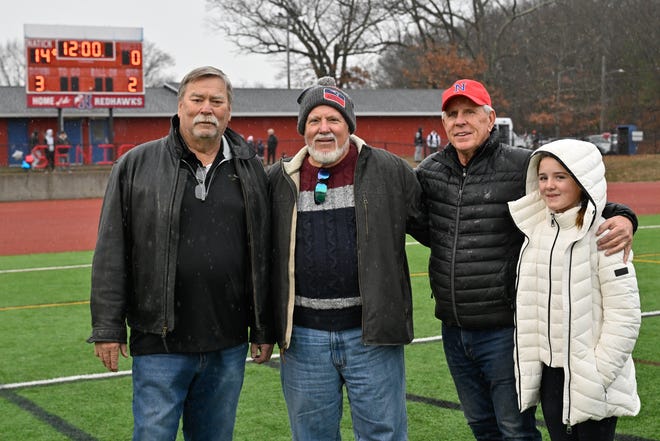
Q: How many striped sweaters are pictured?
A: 1